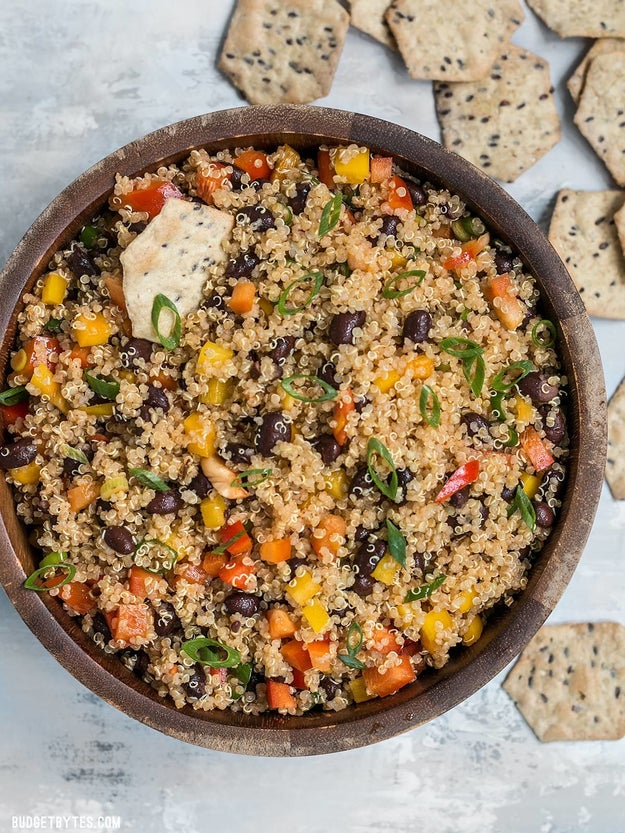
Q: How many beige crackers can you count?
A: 12